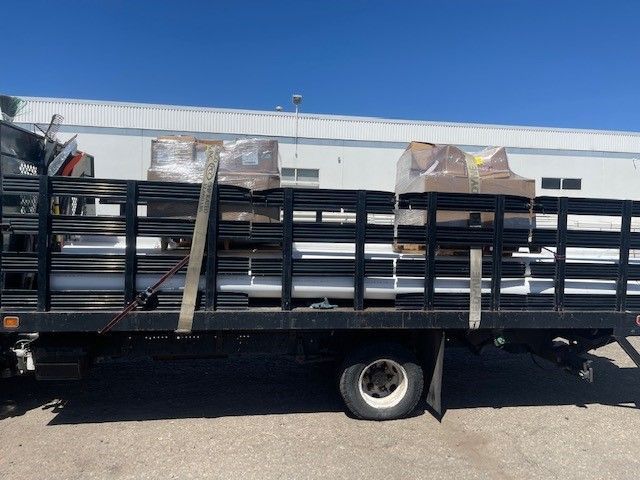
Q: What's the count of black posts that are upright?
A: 9